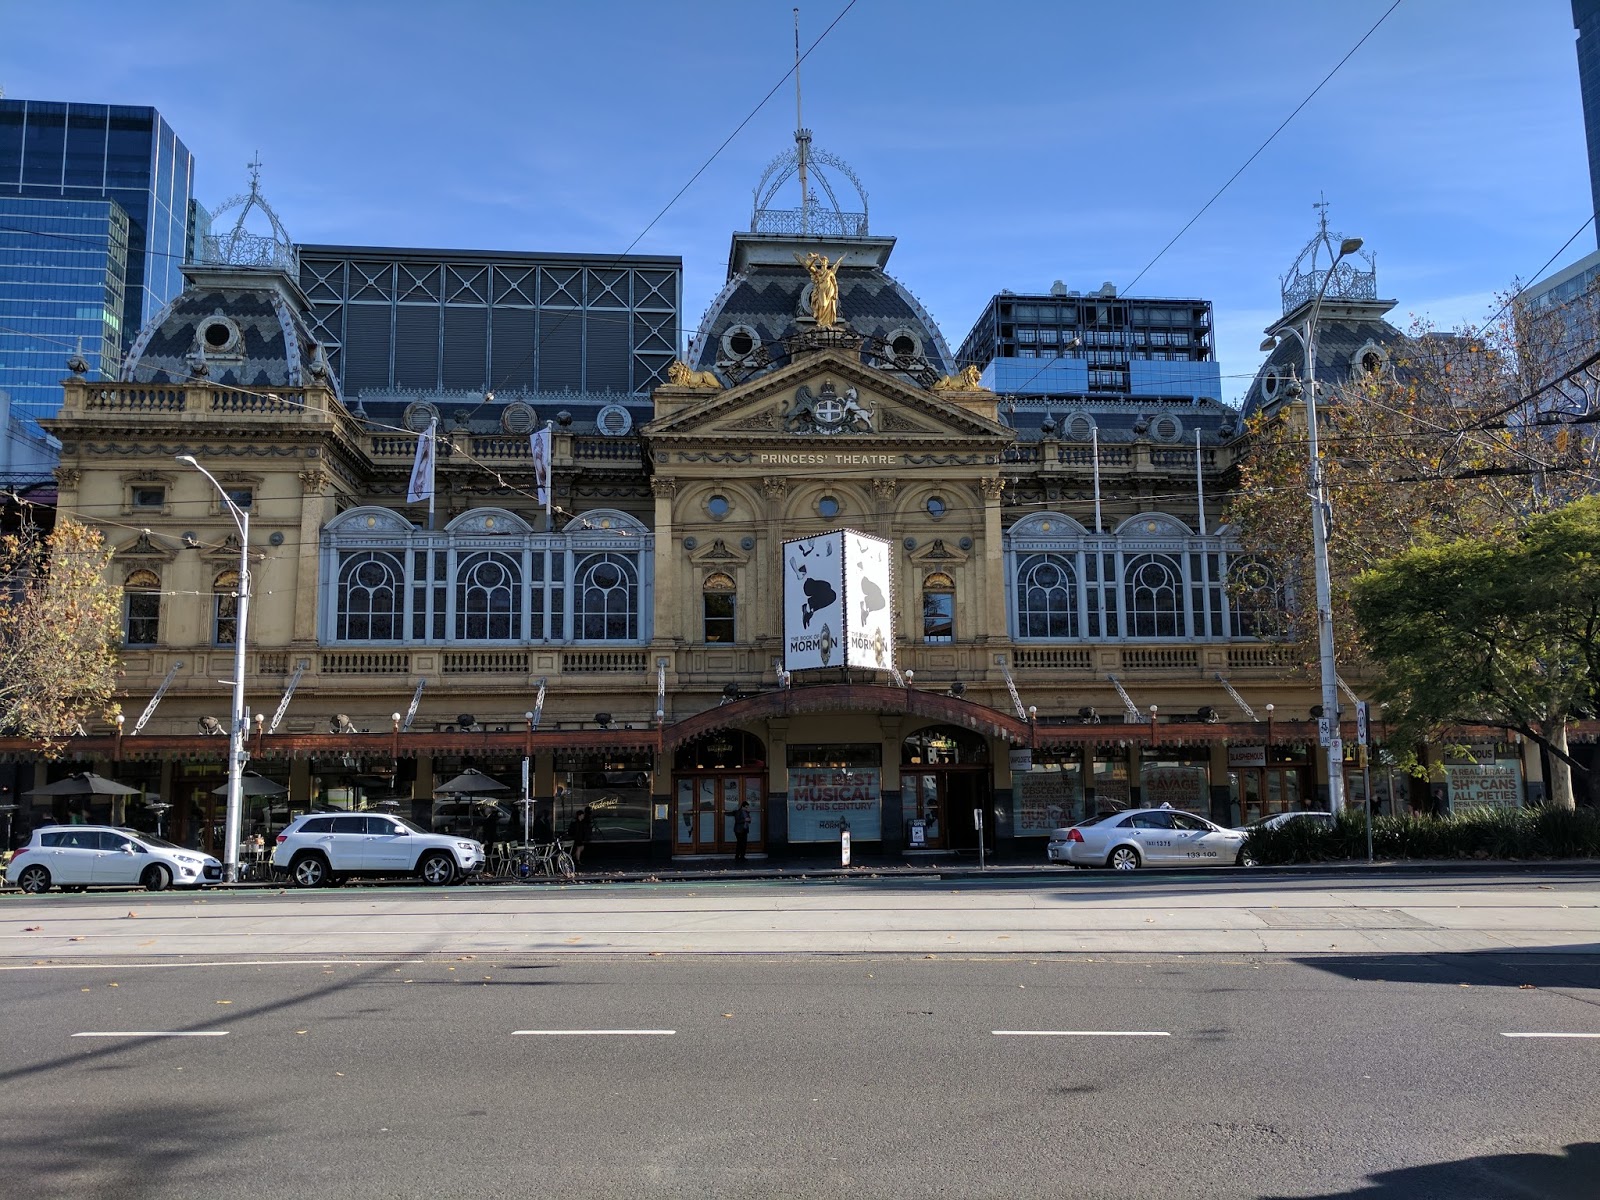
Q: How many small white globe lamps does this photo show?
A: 10